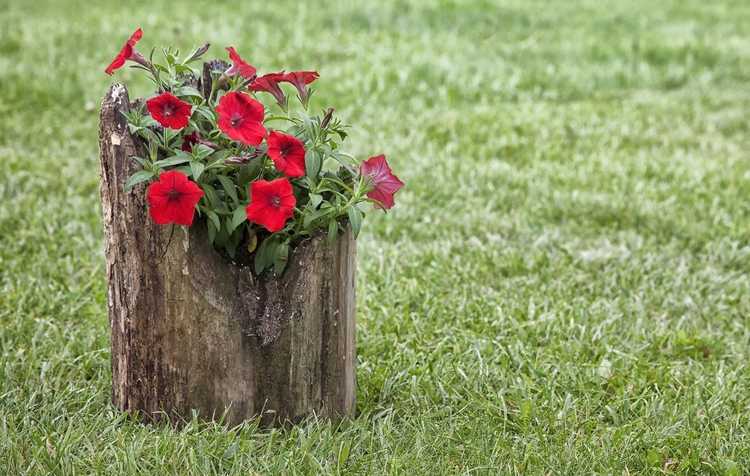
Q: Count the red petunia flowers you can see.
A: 10